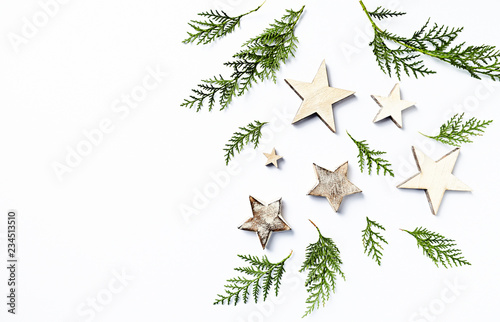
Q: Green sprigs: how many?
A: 10